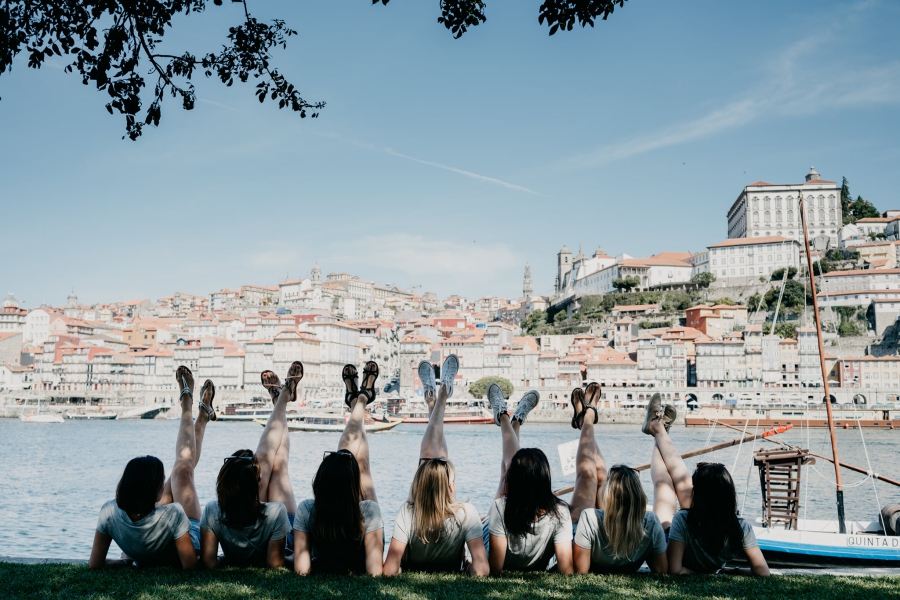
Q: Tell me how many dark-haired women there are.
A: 5